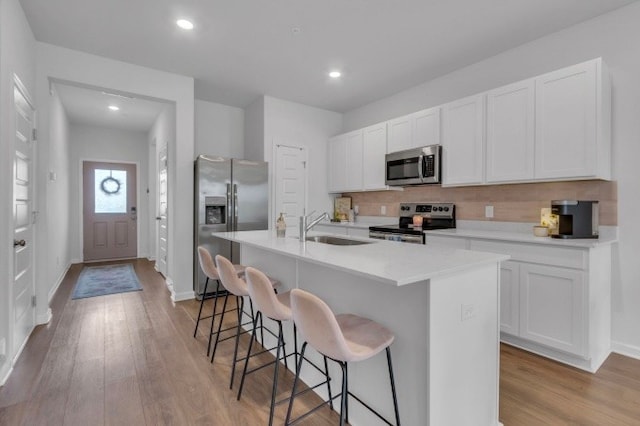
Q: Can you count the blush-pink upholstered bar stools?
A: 4